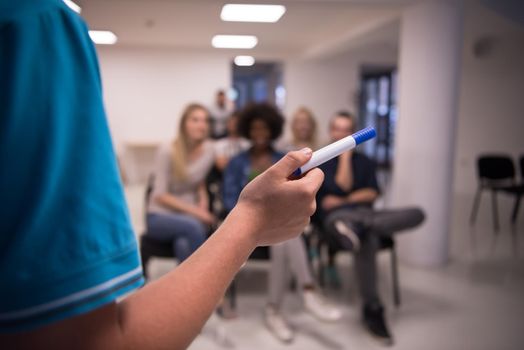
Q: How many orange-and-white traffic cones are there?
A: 0